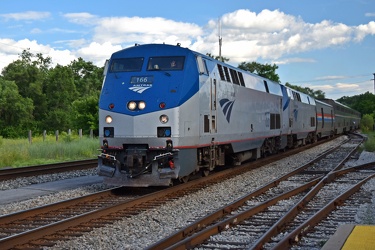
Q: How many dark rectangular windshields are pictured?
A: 2